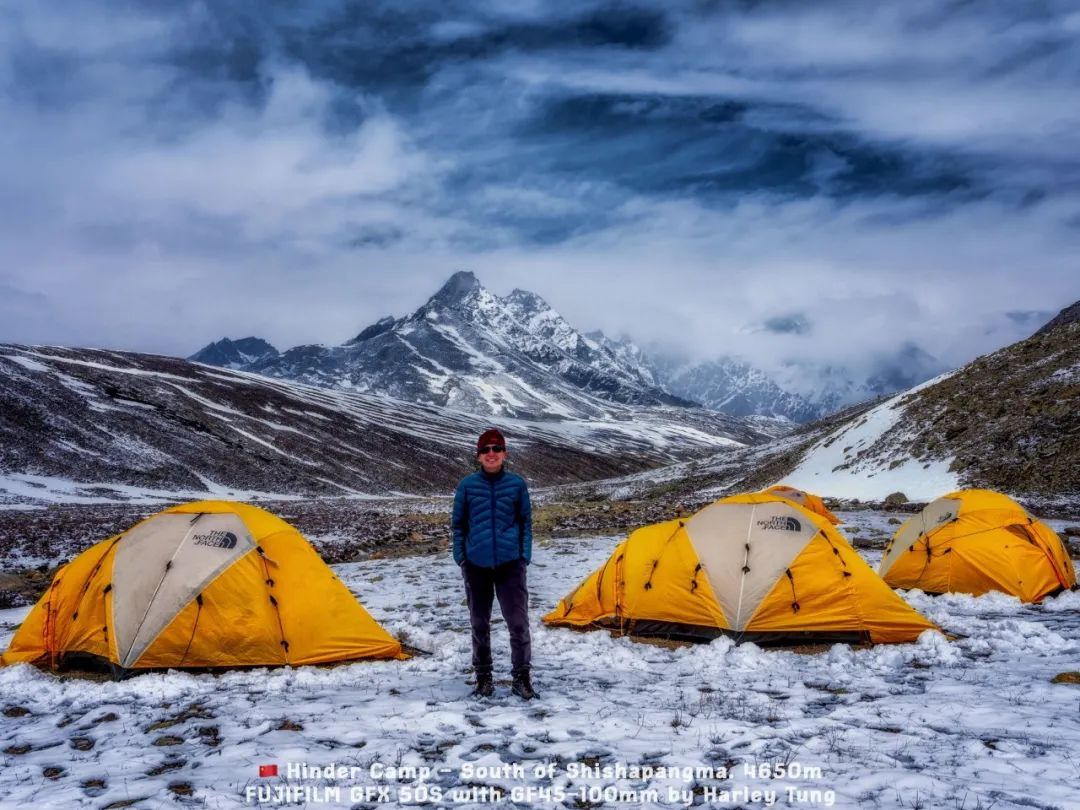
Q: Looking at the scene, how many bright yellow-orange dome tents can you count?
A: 4